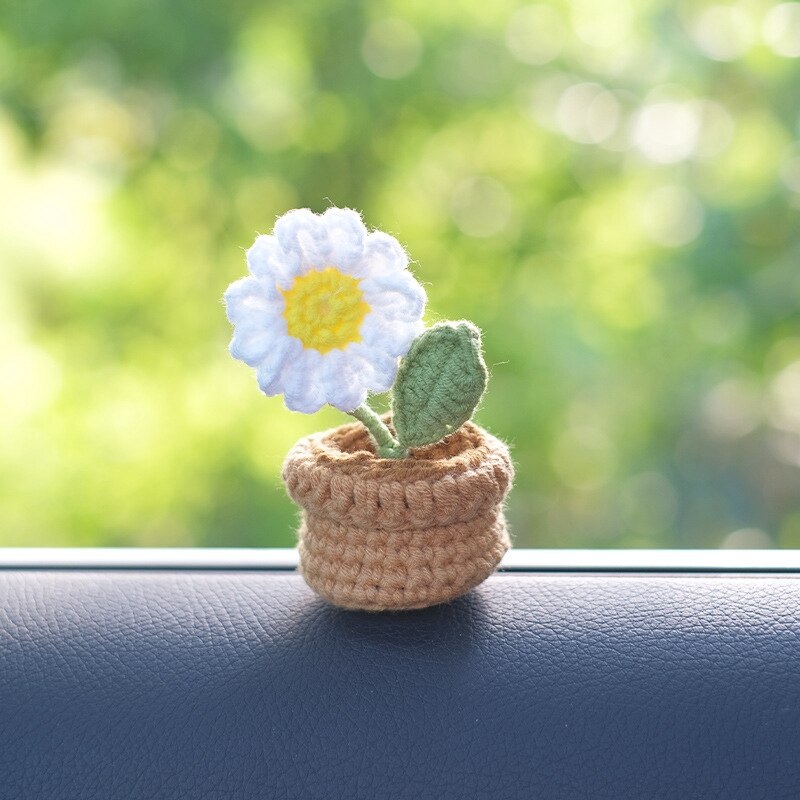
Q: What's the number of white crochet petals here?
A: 12